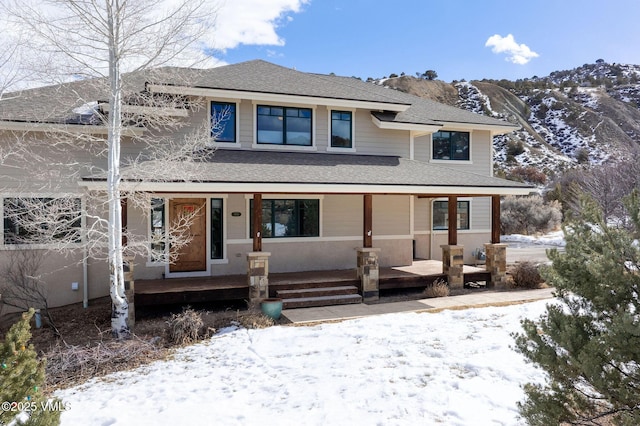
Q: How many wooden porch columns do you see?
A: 5